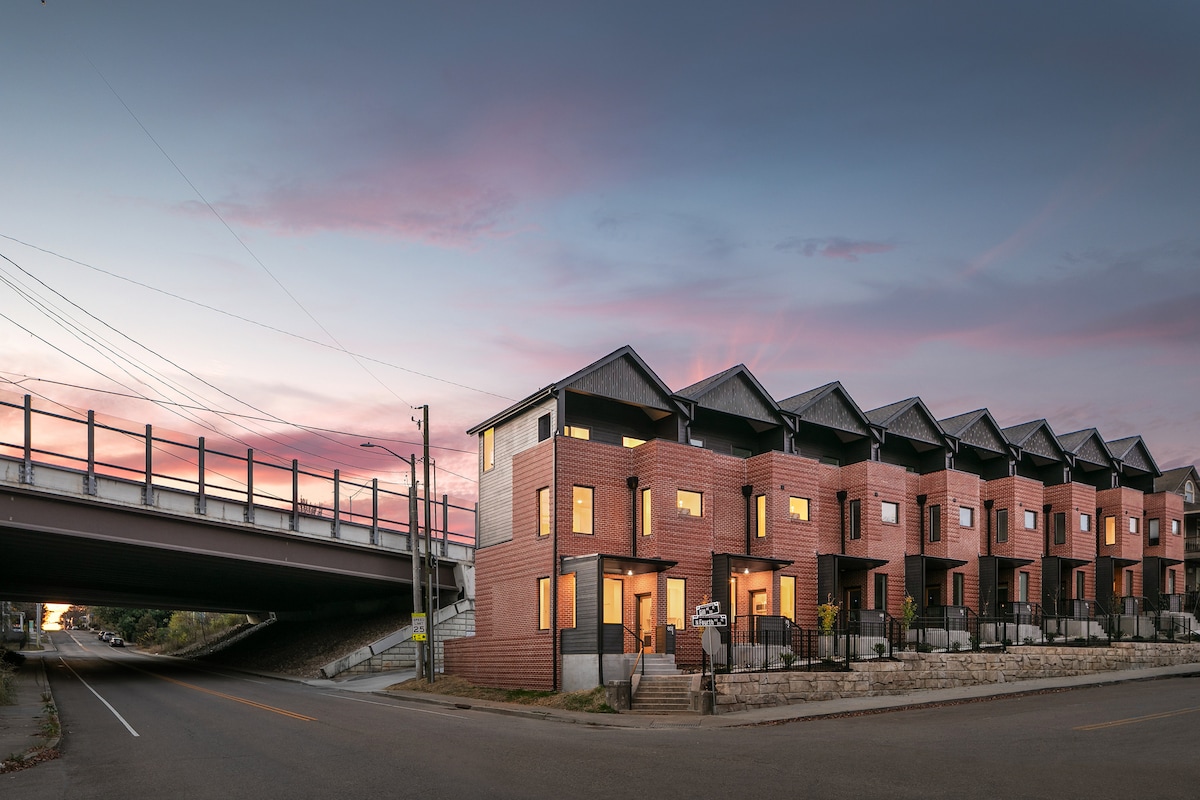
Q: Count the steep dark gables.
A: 8